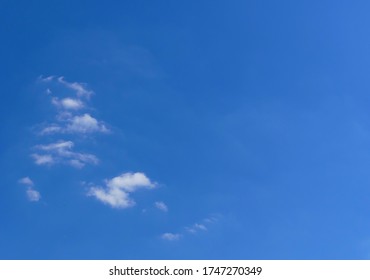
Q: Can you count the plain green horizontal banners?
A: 0